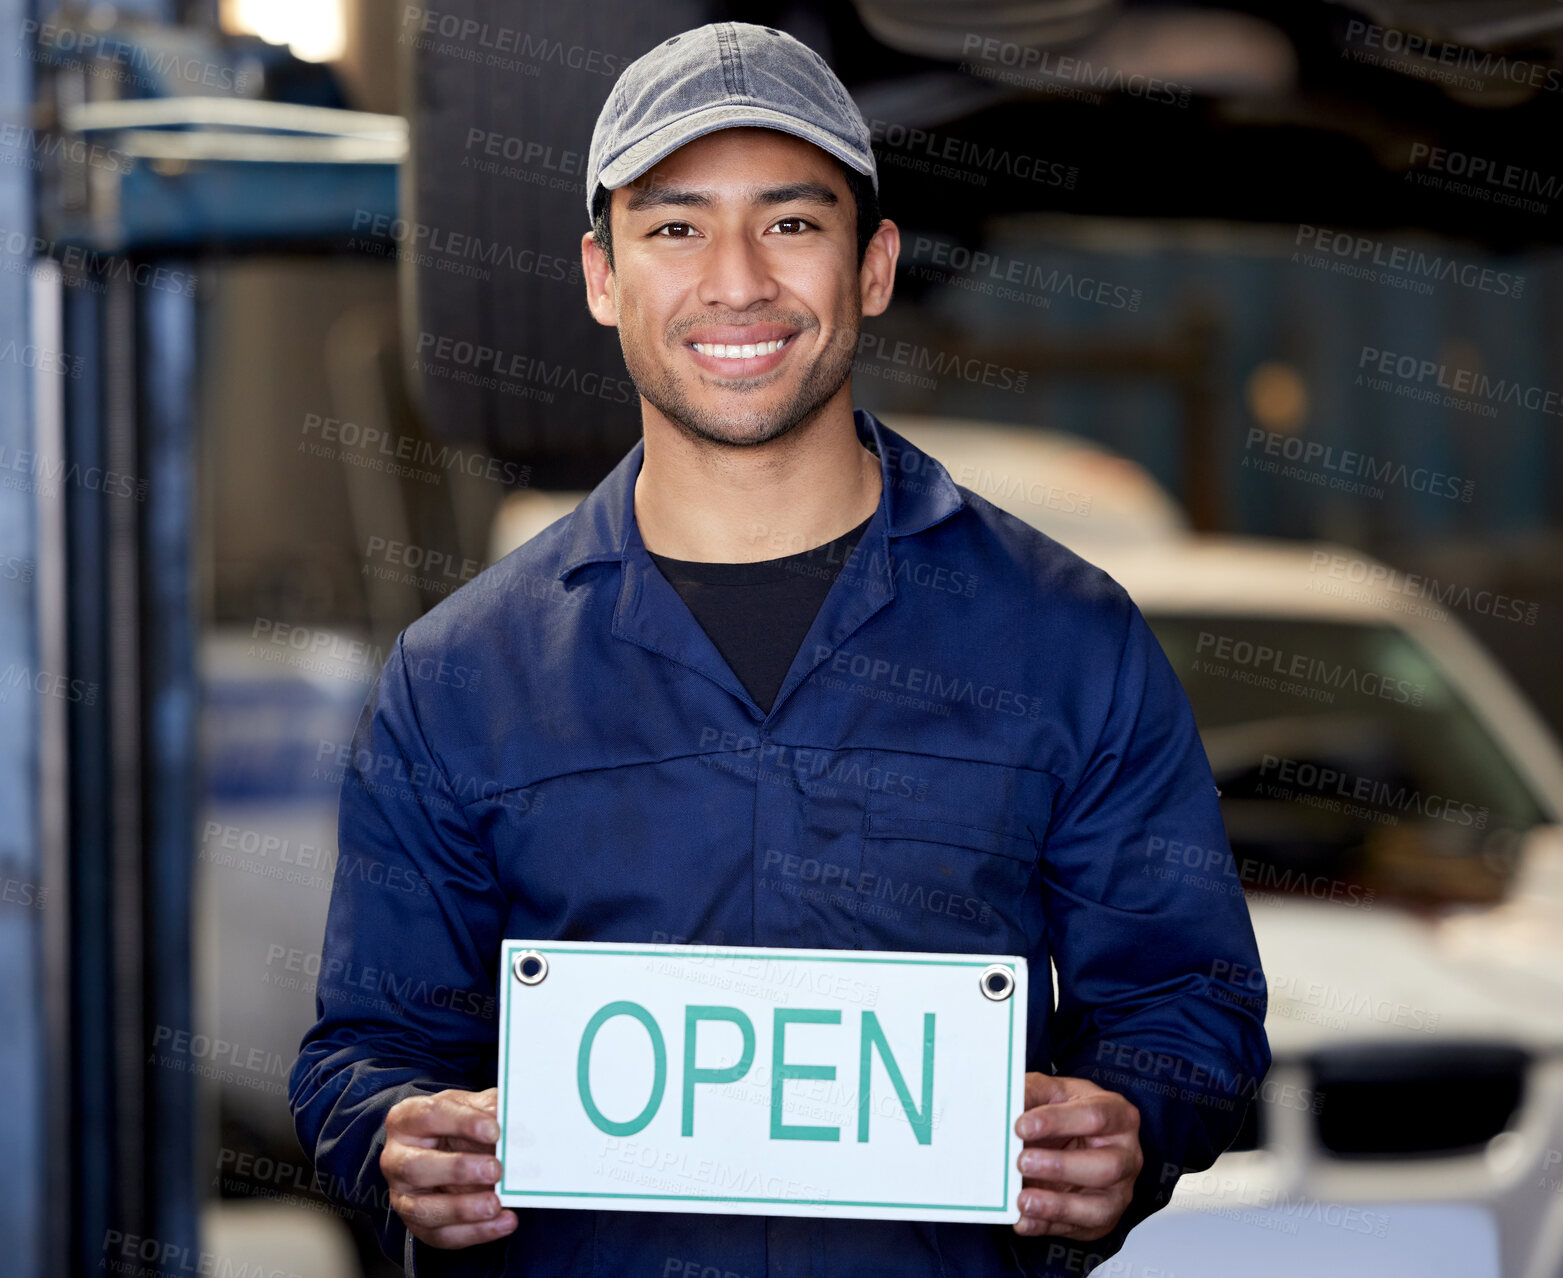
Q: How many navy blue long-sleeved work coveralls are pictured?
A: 1